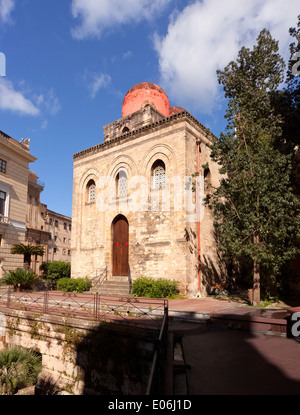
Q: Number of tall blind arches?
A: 3